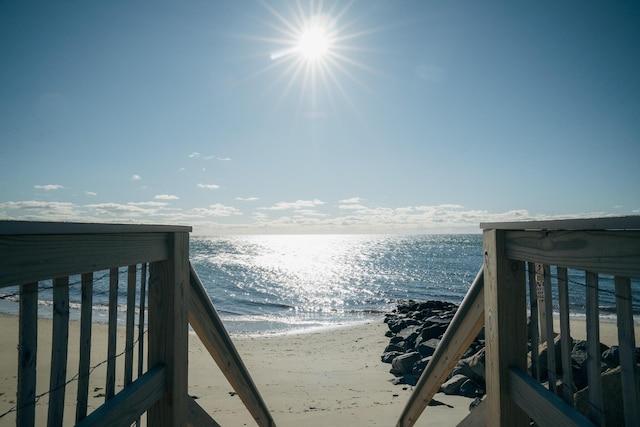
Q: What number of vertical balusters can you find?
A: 11